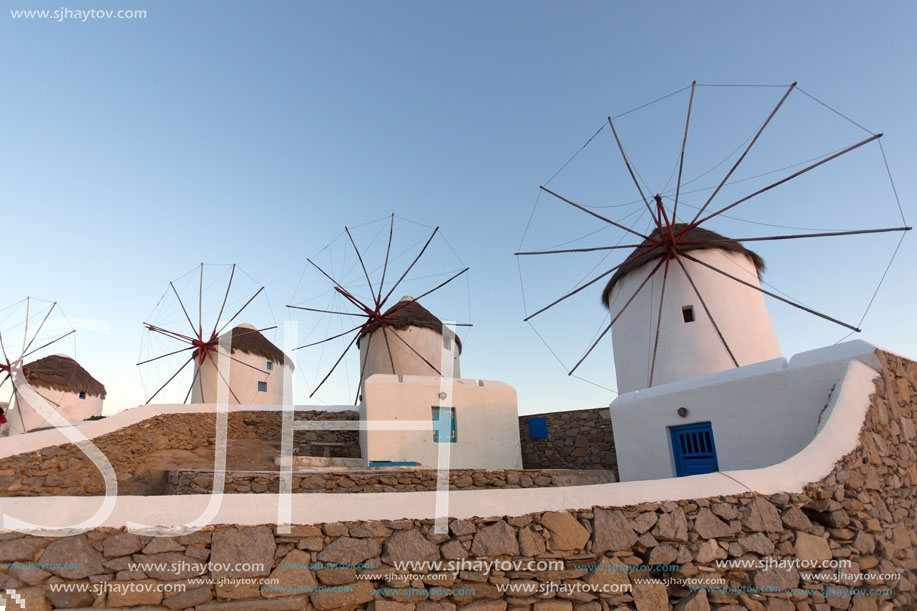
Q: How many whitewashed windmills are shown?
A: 4